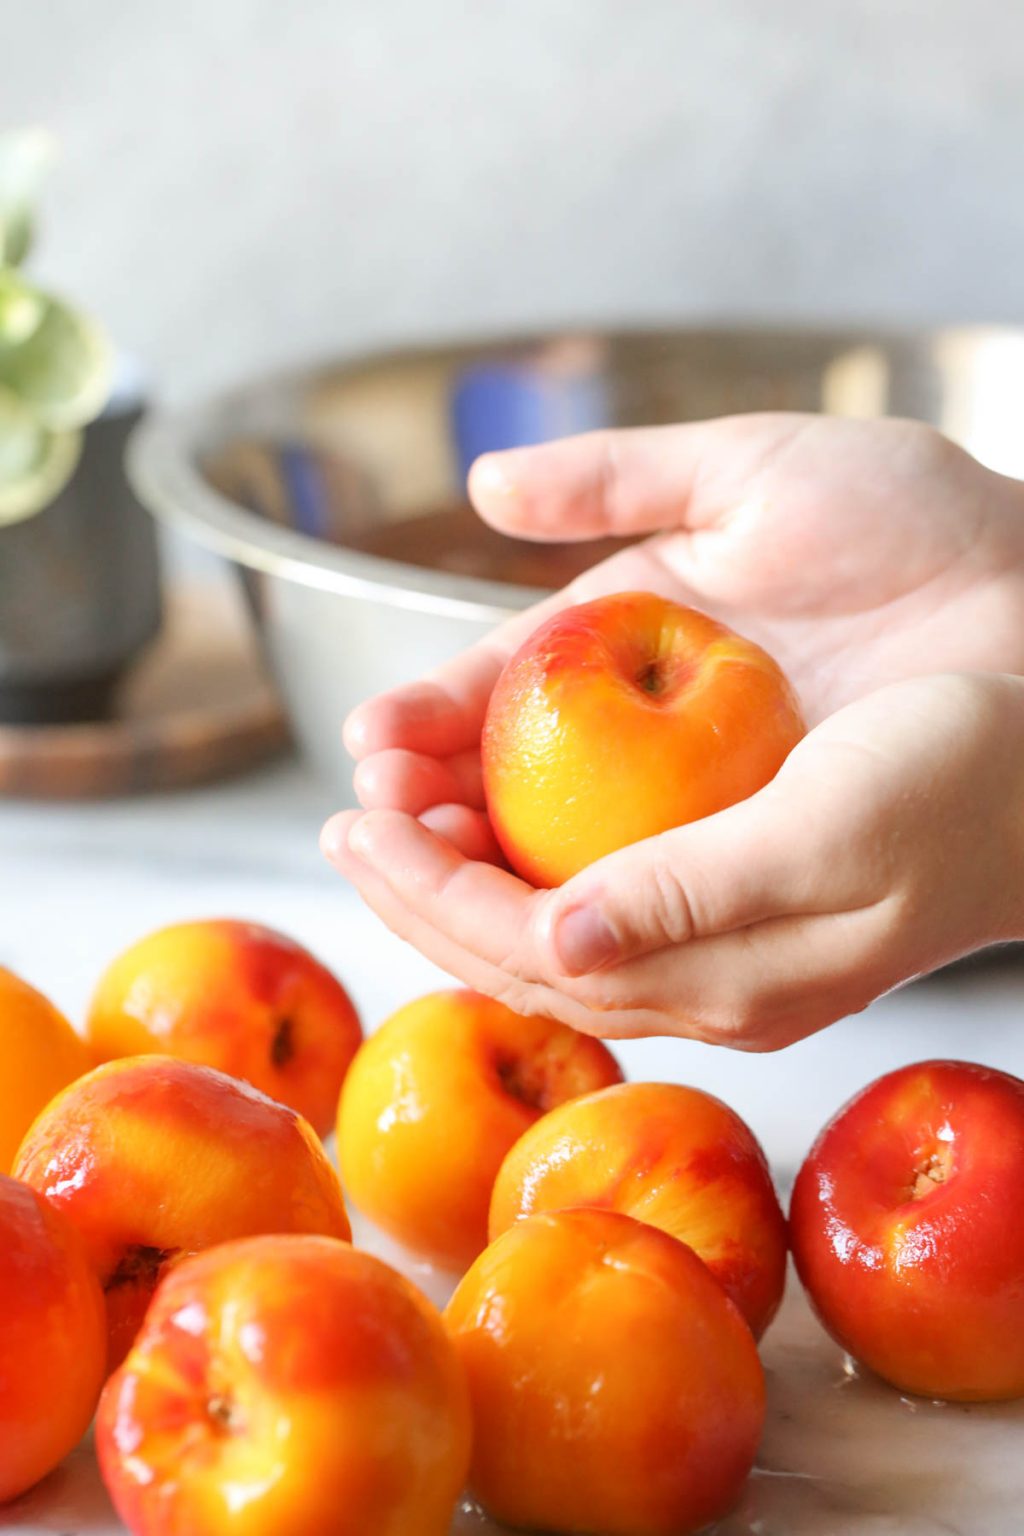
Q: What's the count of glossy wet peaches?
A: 10